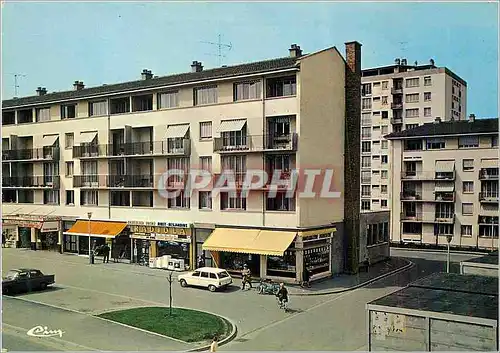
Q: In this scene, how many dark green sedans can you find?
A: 1